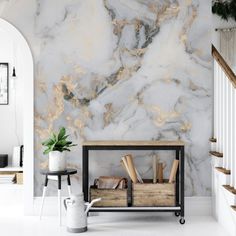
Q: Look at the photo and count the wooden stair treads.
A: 5